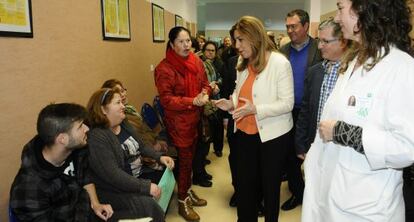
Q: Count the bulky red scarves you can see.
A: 1